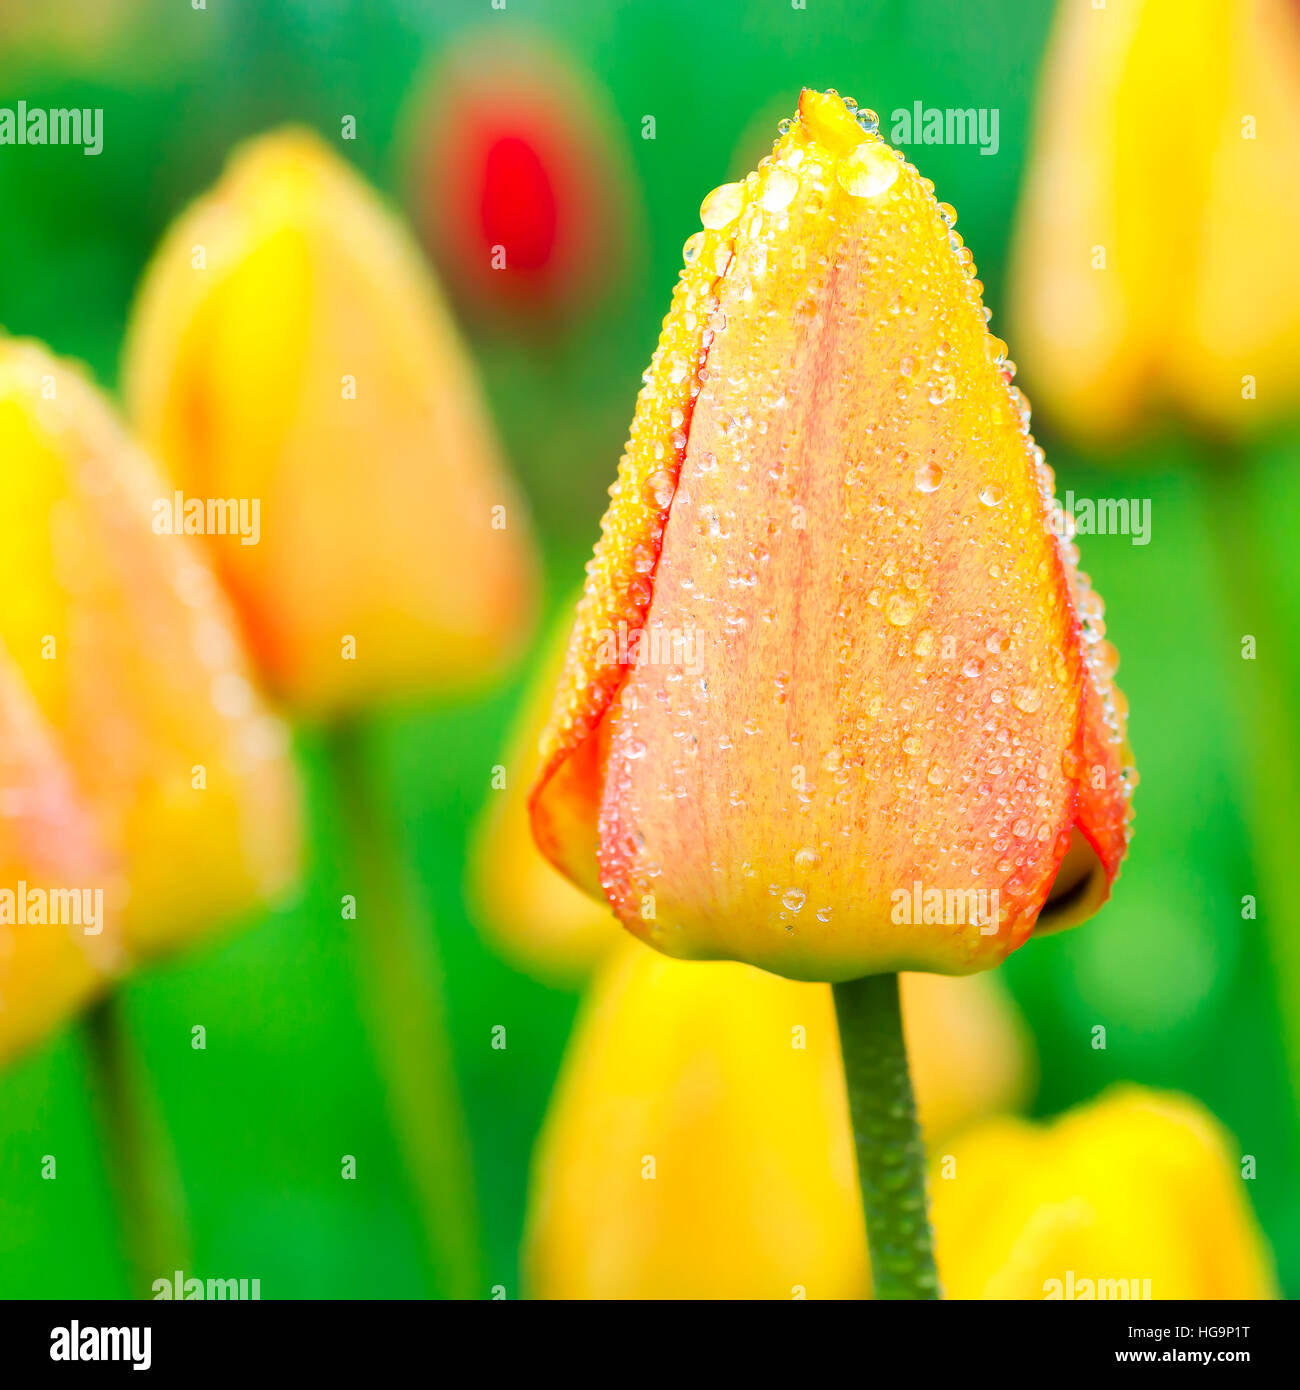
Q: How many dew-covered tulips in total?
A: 1